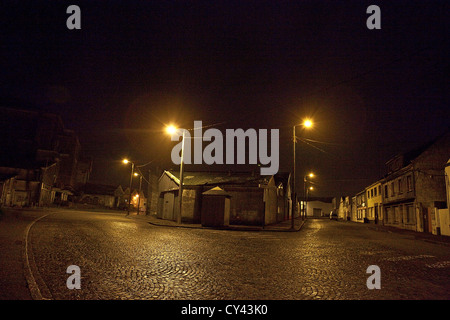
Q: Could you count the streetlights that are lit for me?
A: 6